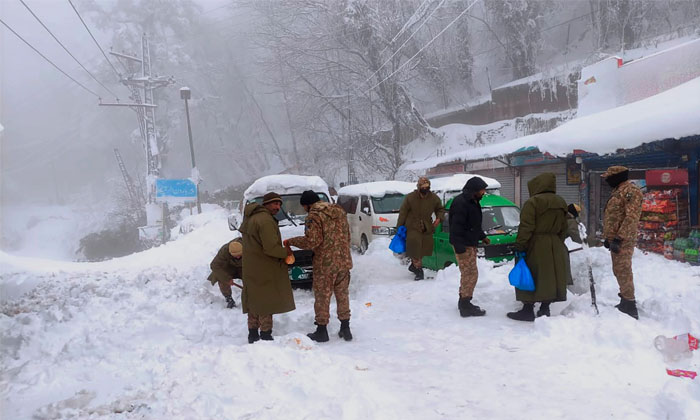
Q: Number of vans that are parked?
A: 3